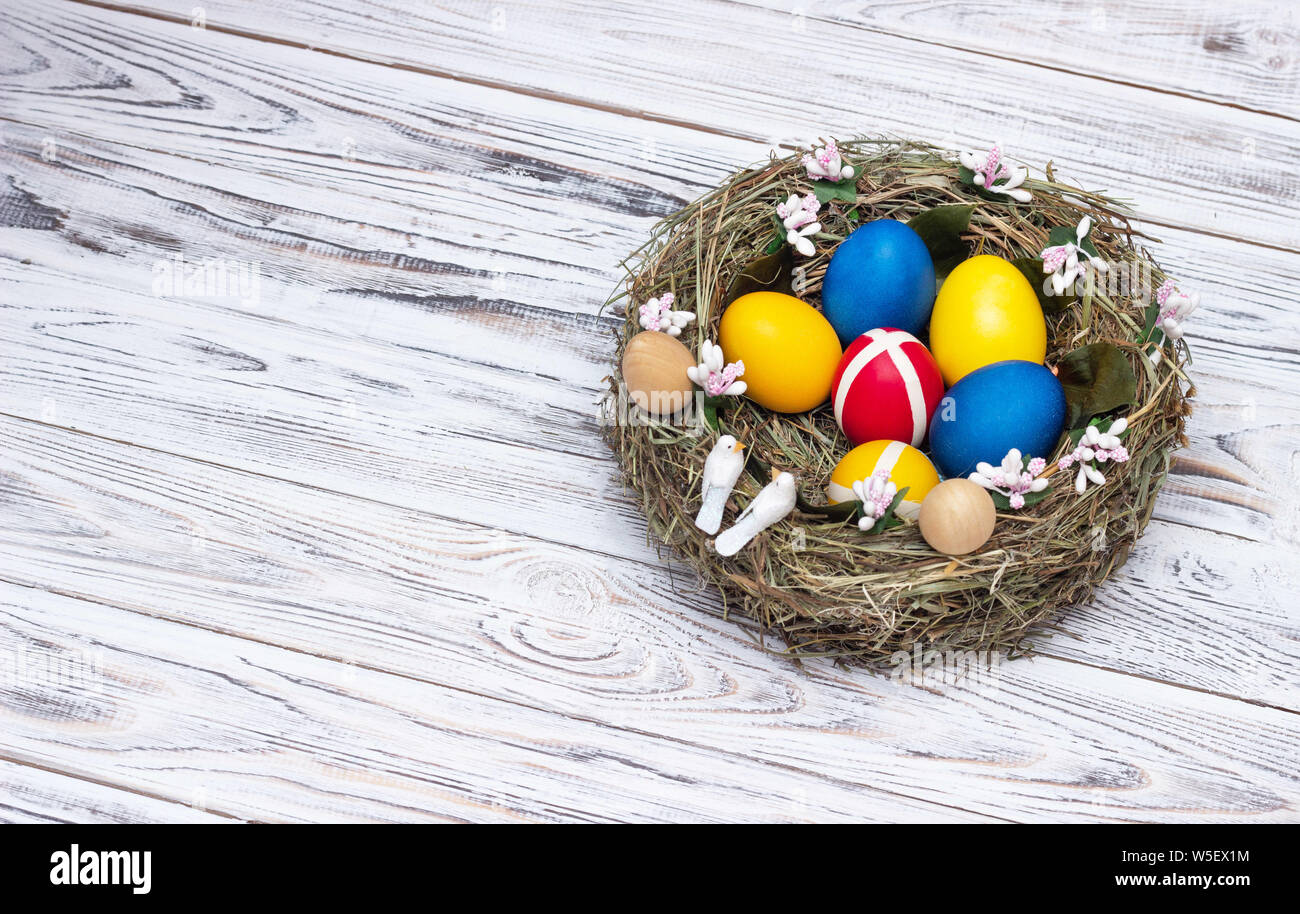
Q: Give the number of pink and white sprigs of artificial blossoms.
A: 10